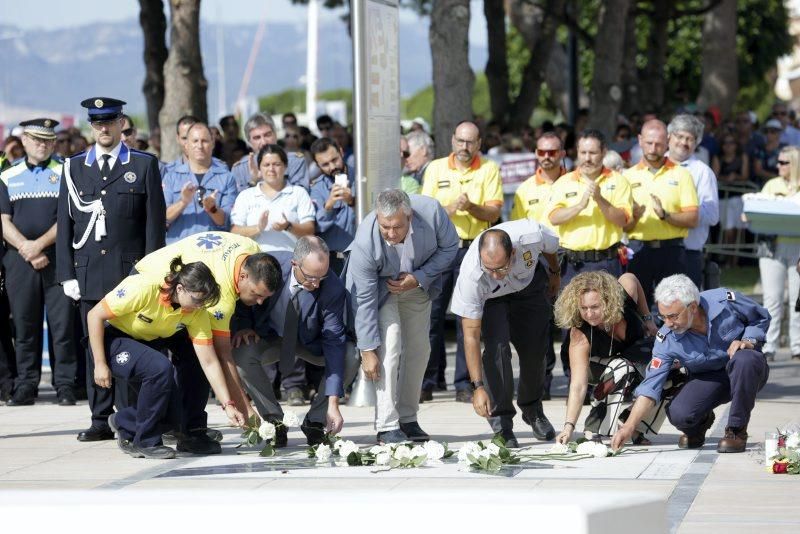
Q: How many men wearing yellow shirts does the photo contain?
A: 5